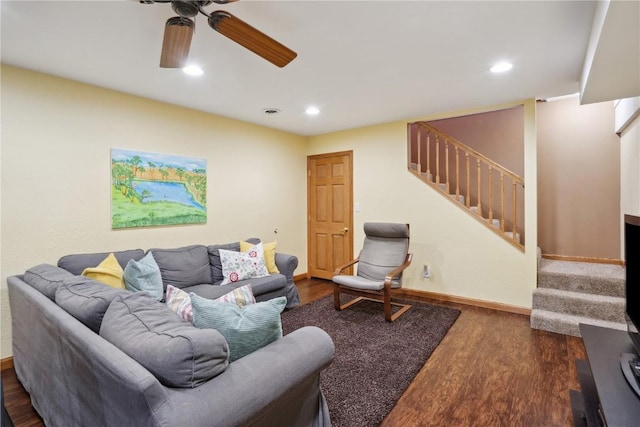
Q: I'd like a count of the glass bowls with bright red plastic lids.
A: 0